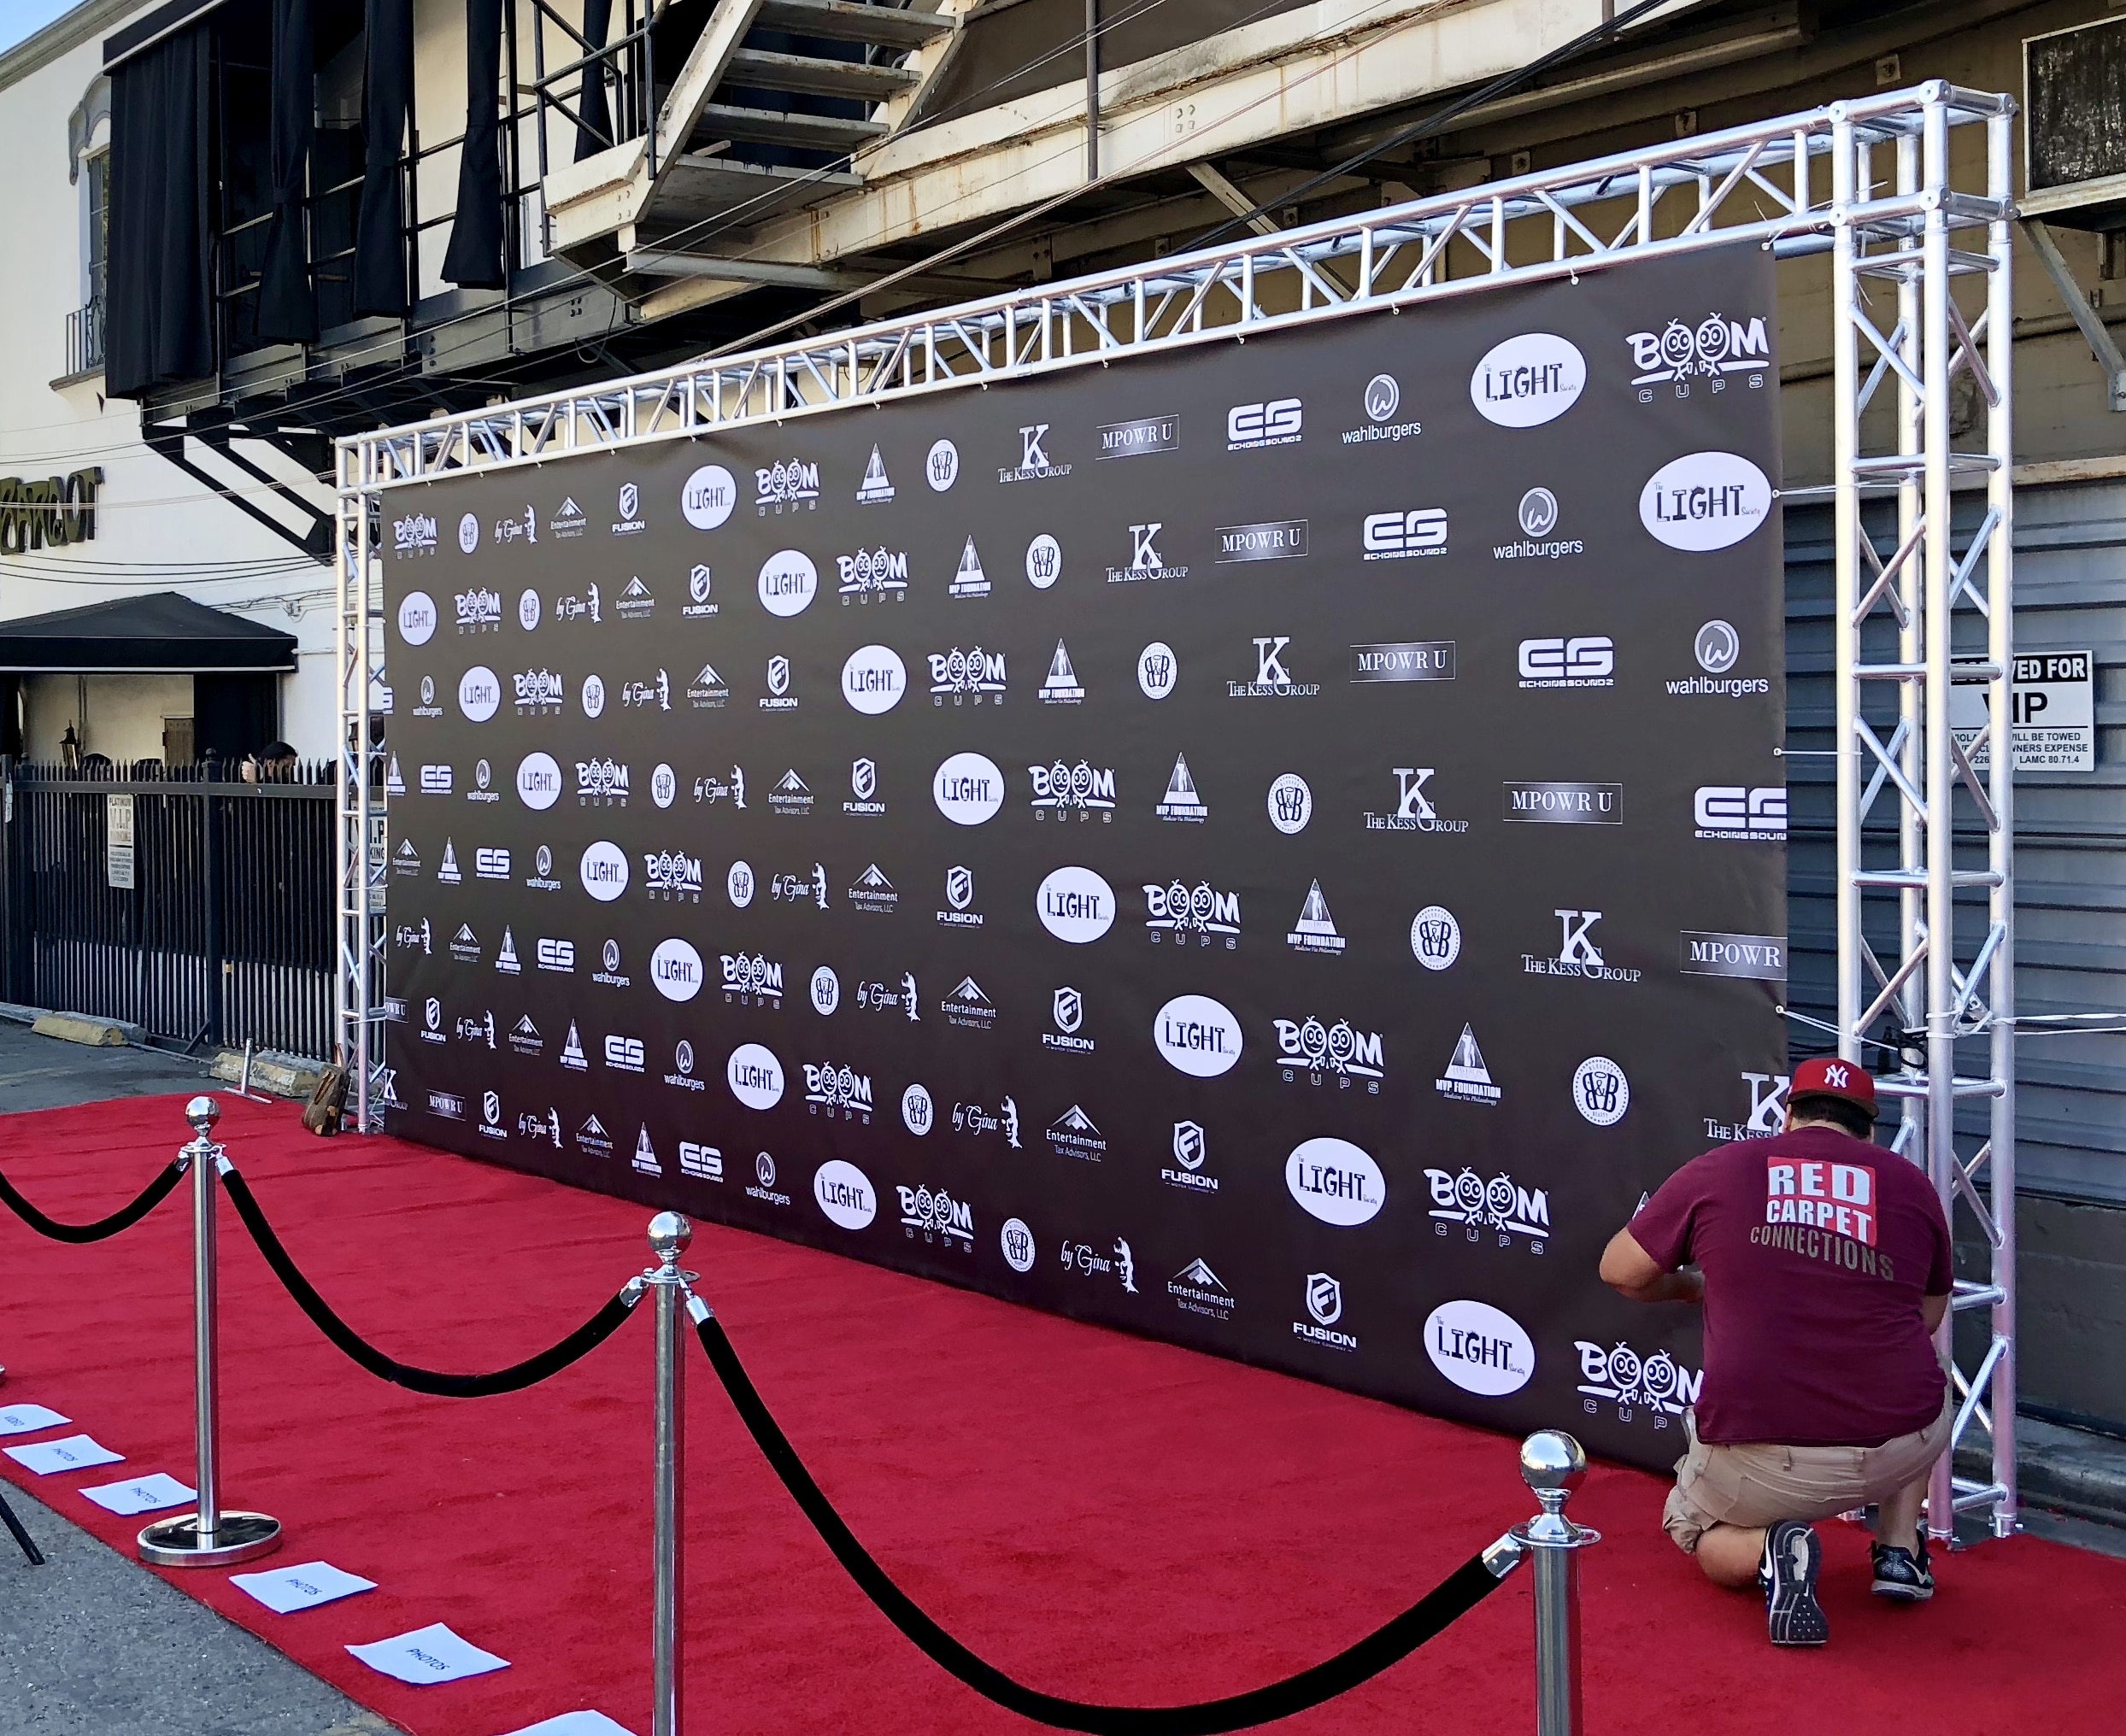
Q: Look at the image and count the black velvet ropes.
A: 3